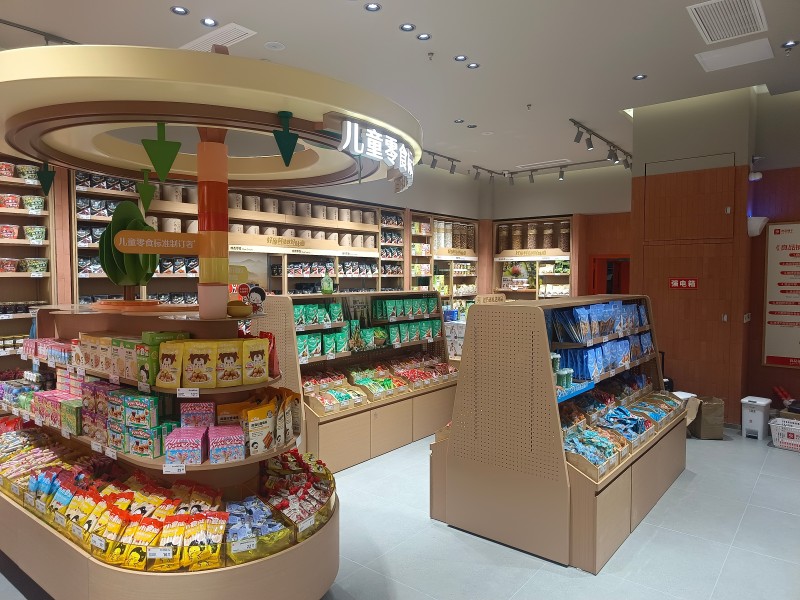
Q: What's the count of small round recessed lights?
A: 11